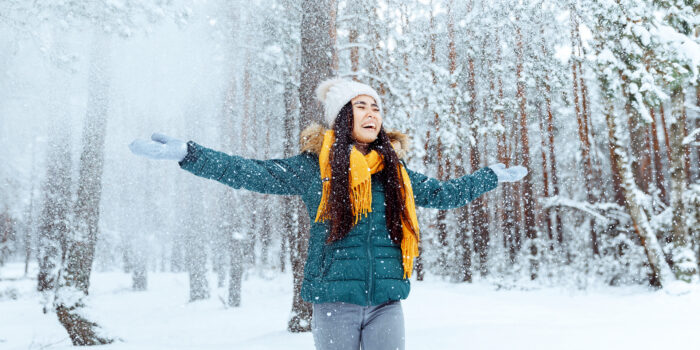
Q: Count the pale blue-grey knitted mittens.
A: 2